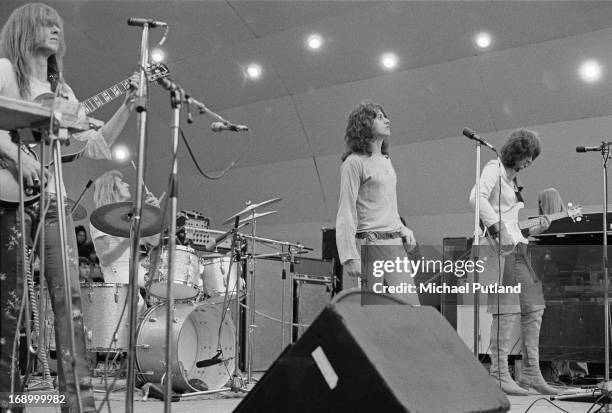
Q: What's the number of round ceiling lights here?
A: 7